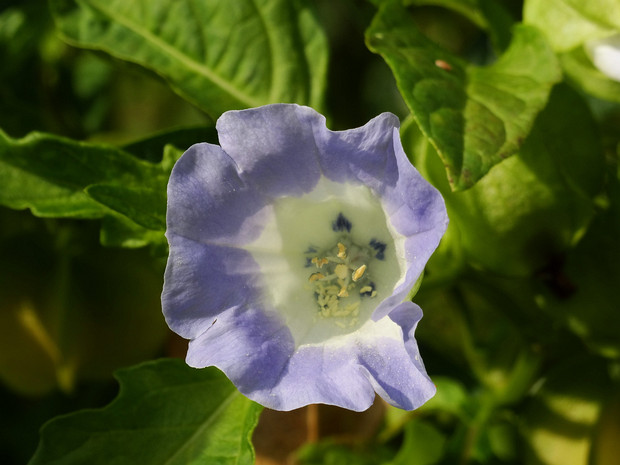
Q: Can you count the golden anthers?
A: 5